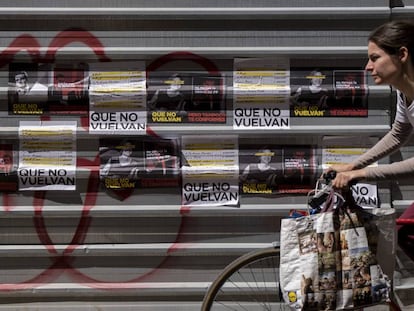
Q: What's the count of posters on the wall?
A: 11